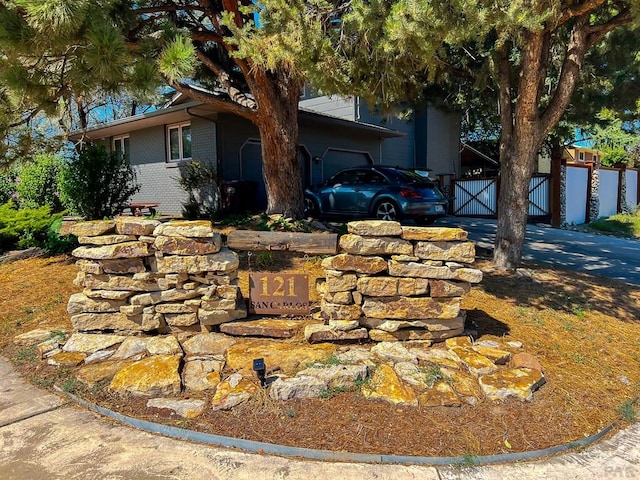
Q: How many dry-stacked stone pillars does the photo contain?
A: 2